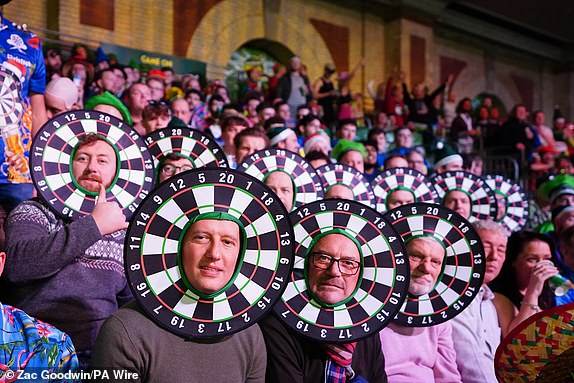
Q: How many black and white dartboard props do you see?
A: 10